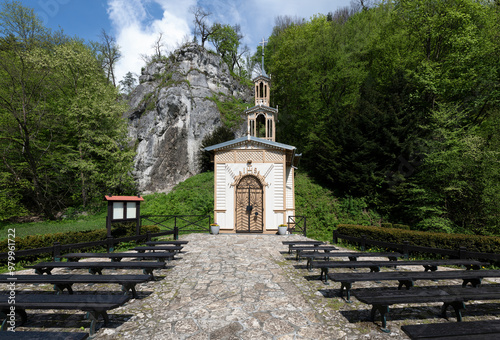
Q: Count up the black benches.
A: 14